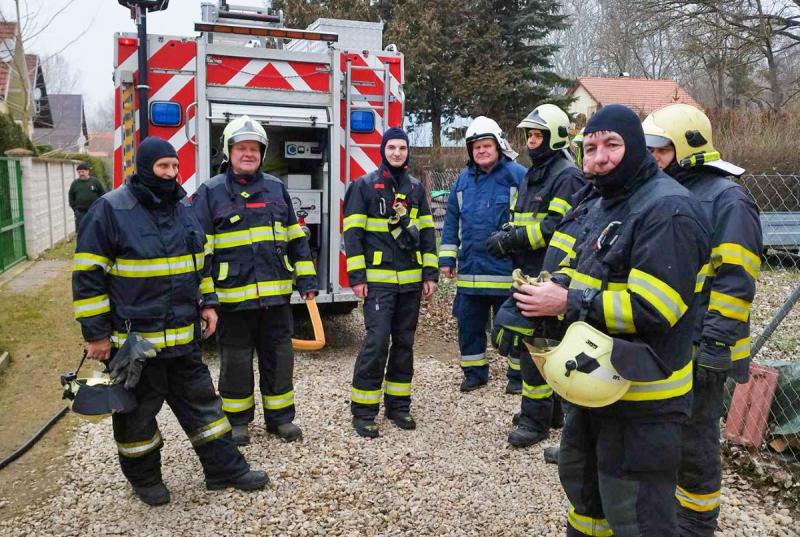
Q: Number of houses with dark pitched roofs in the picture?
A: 1